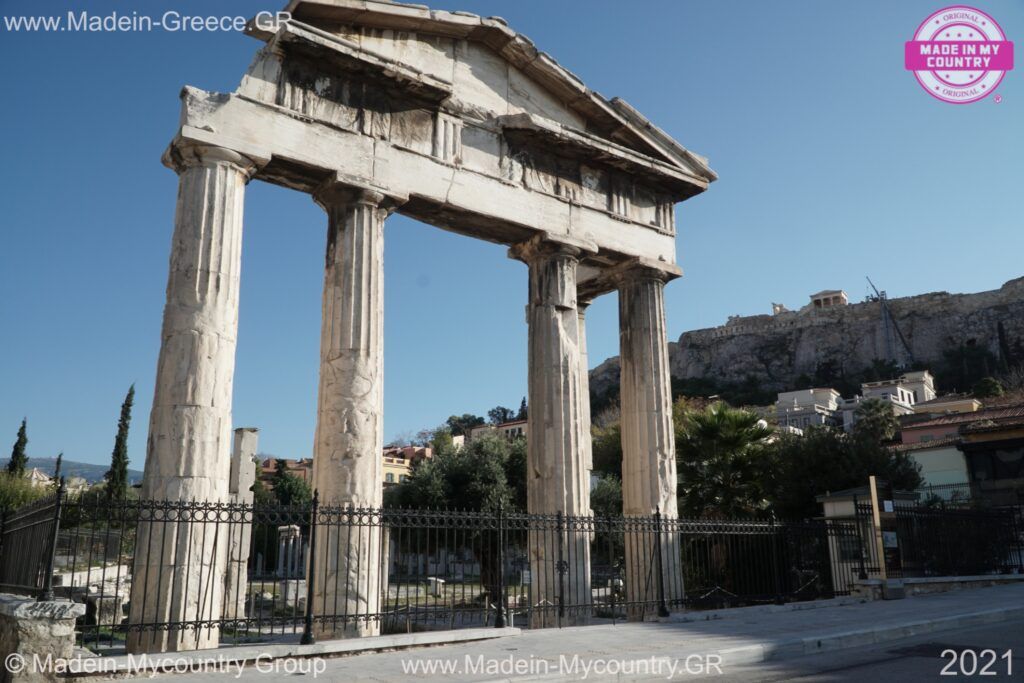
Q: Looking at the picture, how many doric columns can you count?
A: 4